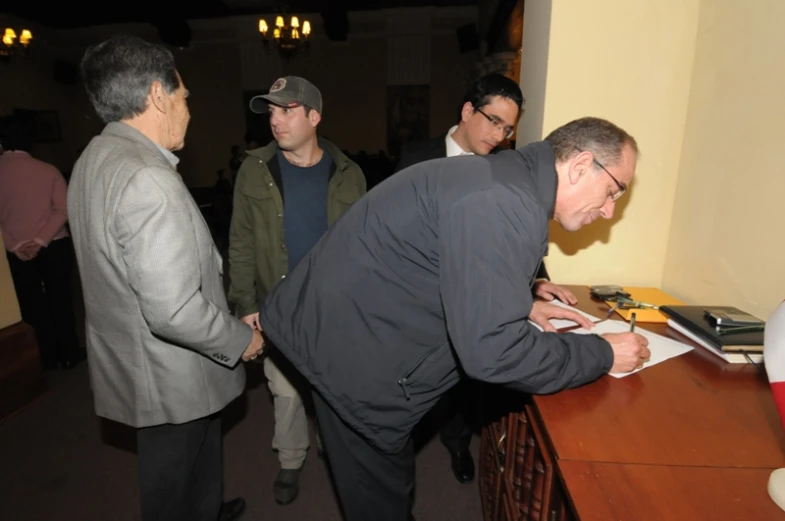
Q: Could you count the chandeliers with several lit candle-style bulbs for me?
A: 2